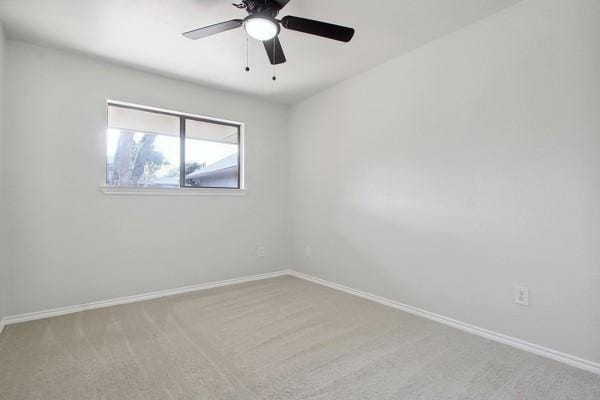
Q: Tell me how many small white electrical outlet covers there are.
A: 3